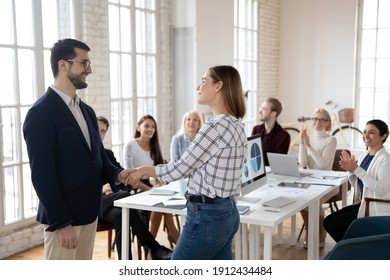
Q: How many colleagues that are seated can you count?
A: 6